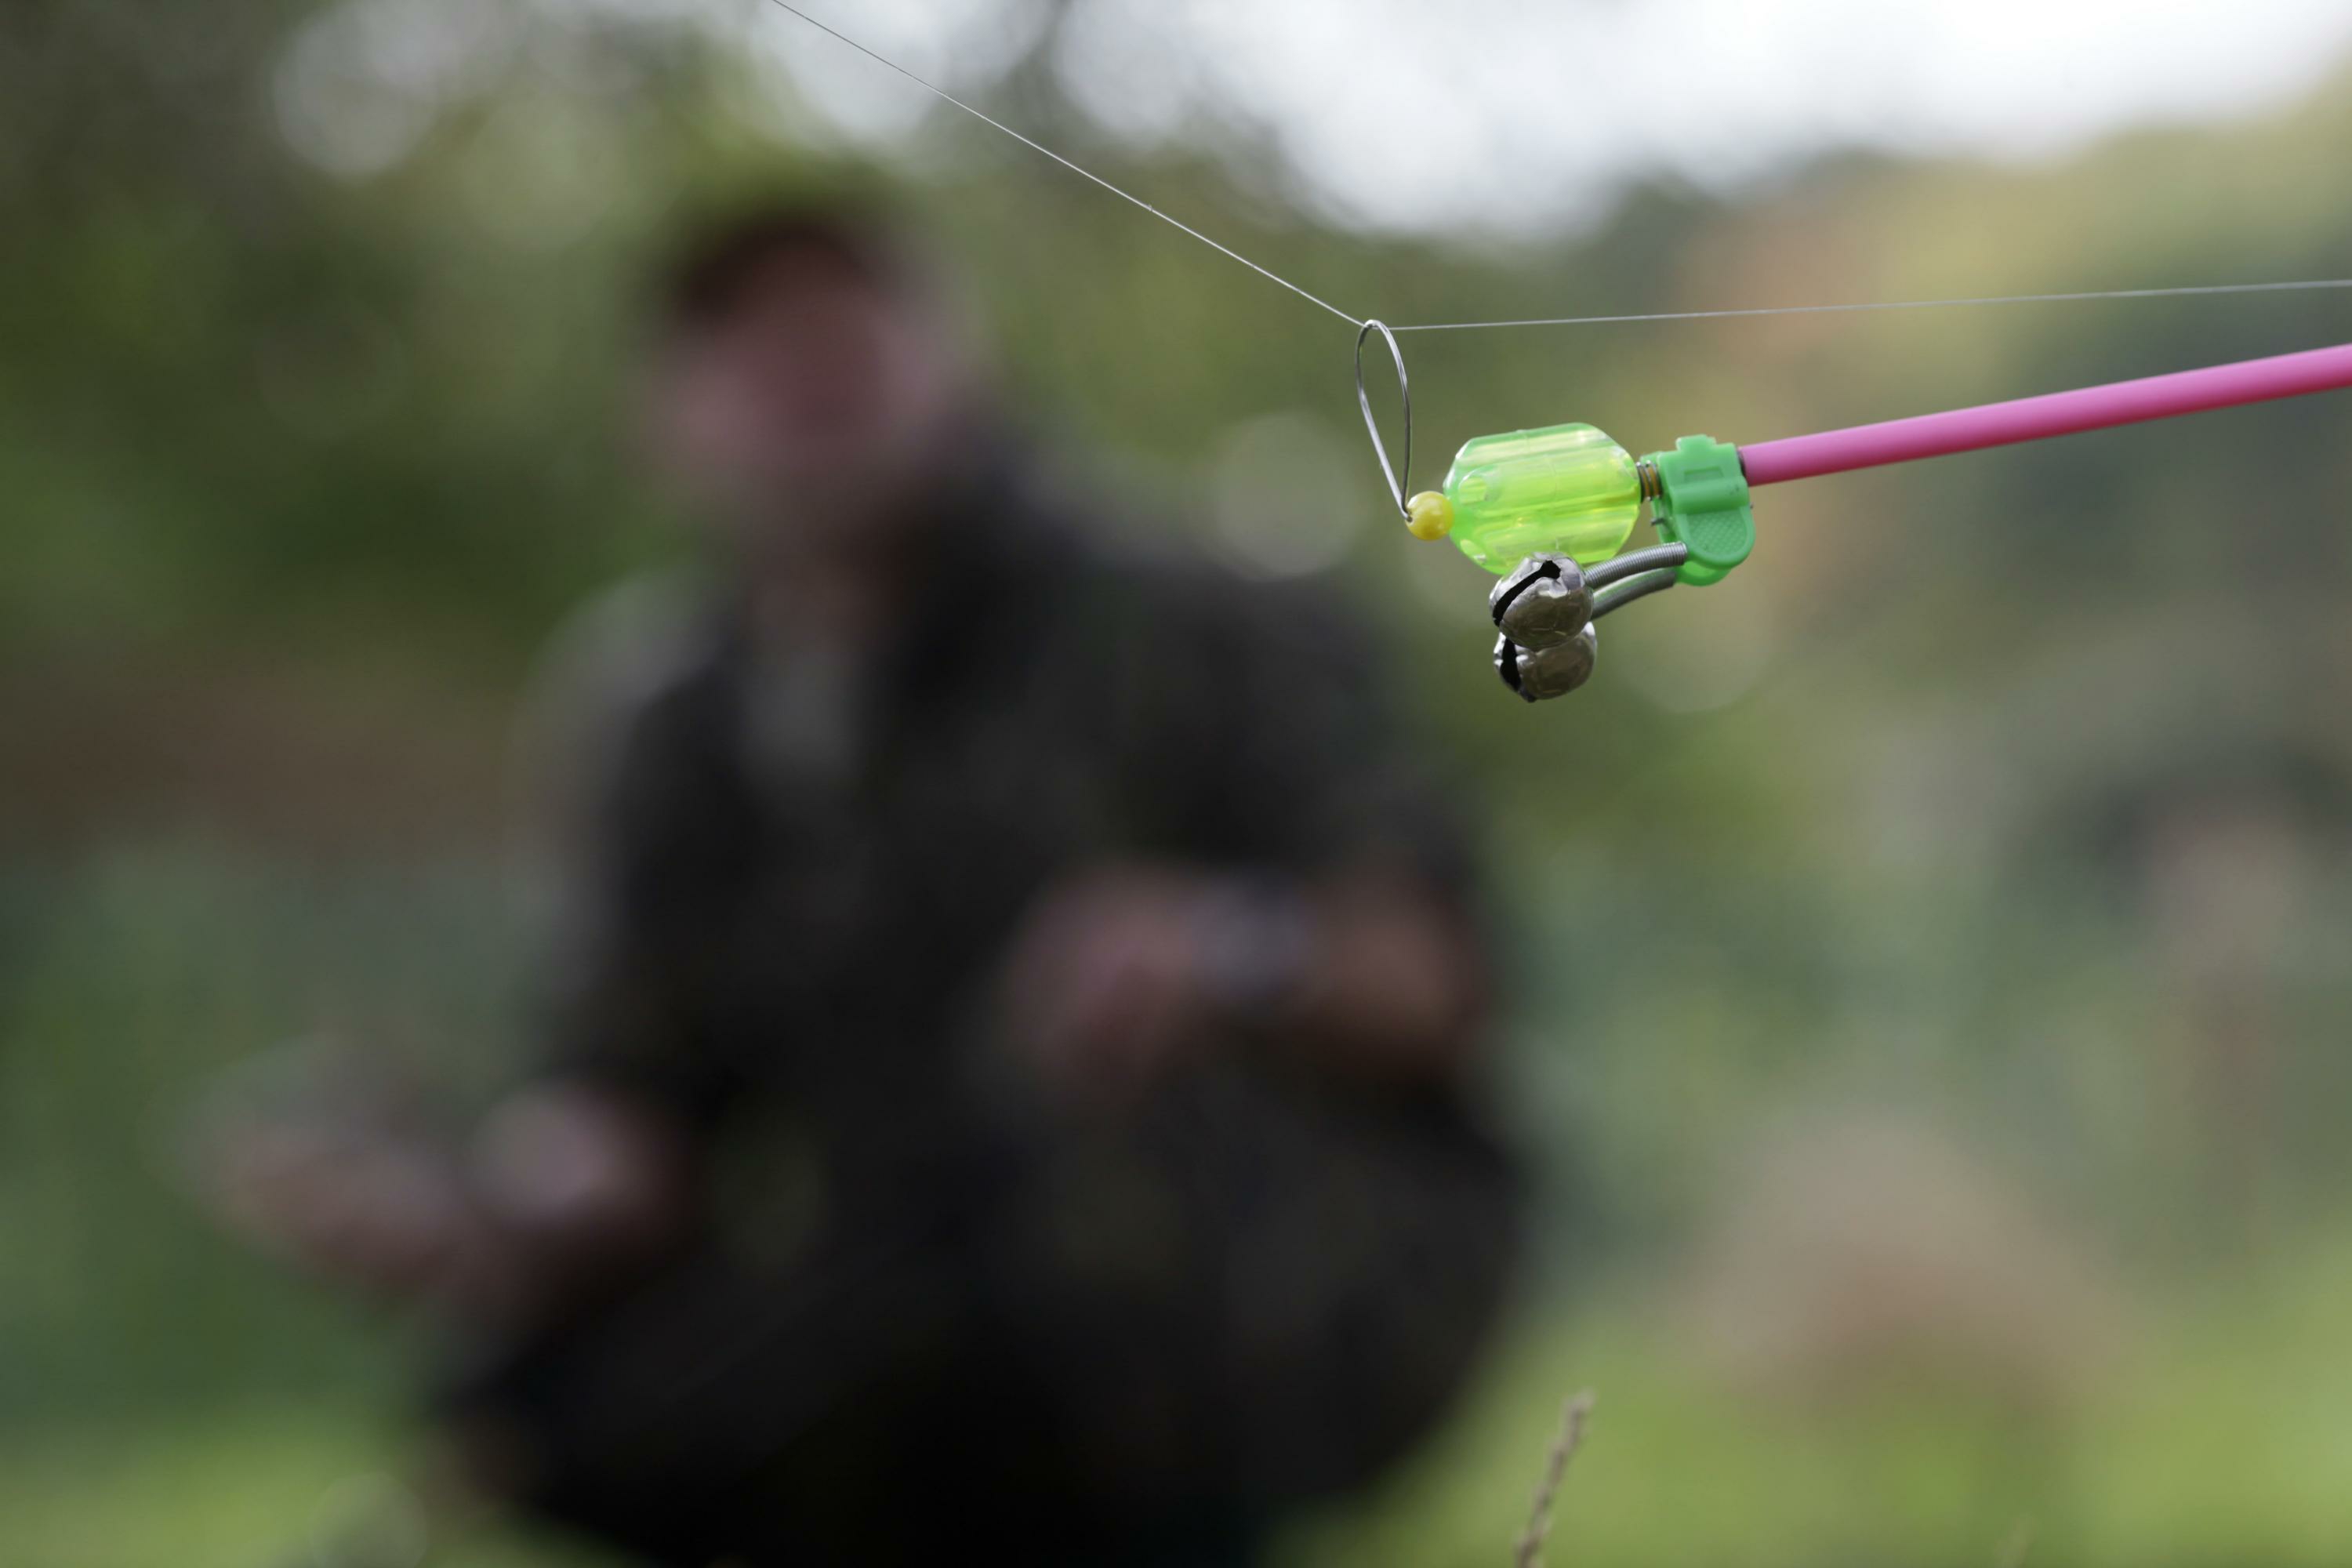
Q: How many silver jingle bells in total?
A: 2